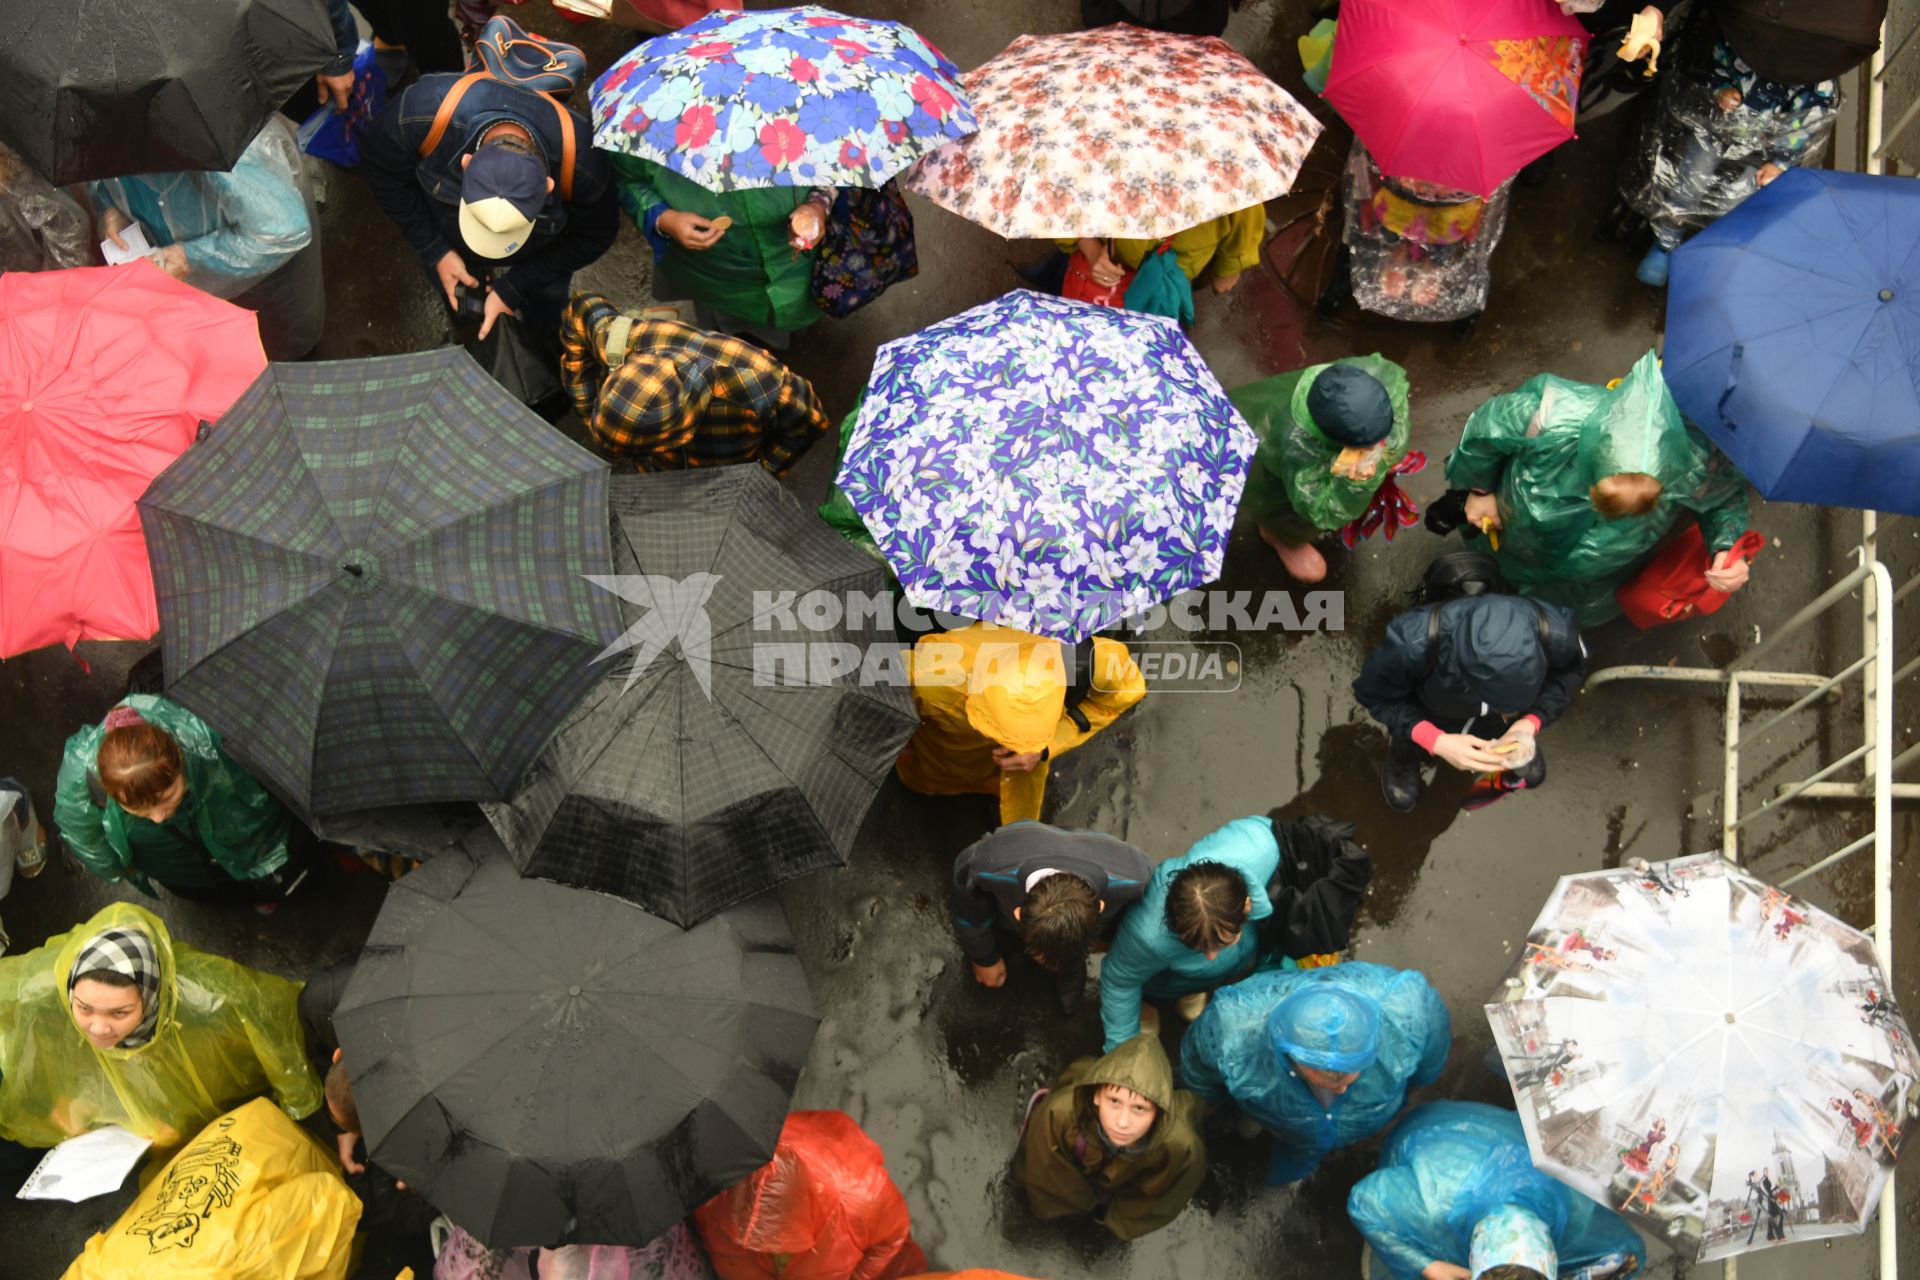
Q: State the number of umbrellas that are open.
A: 11